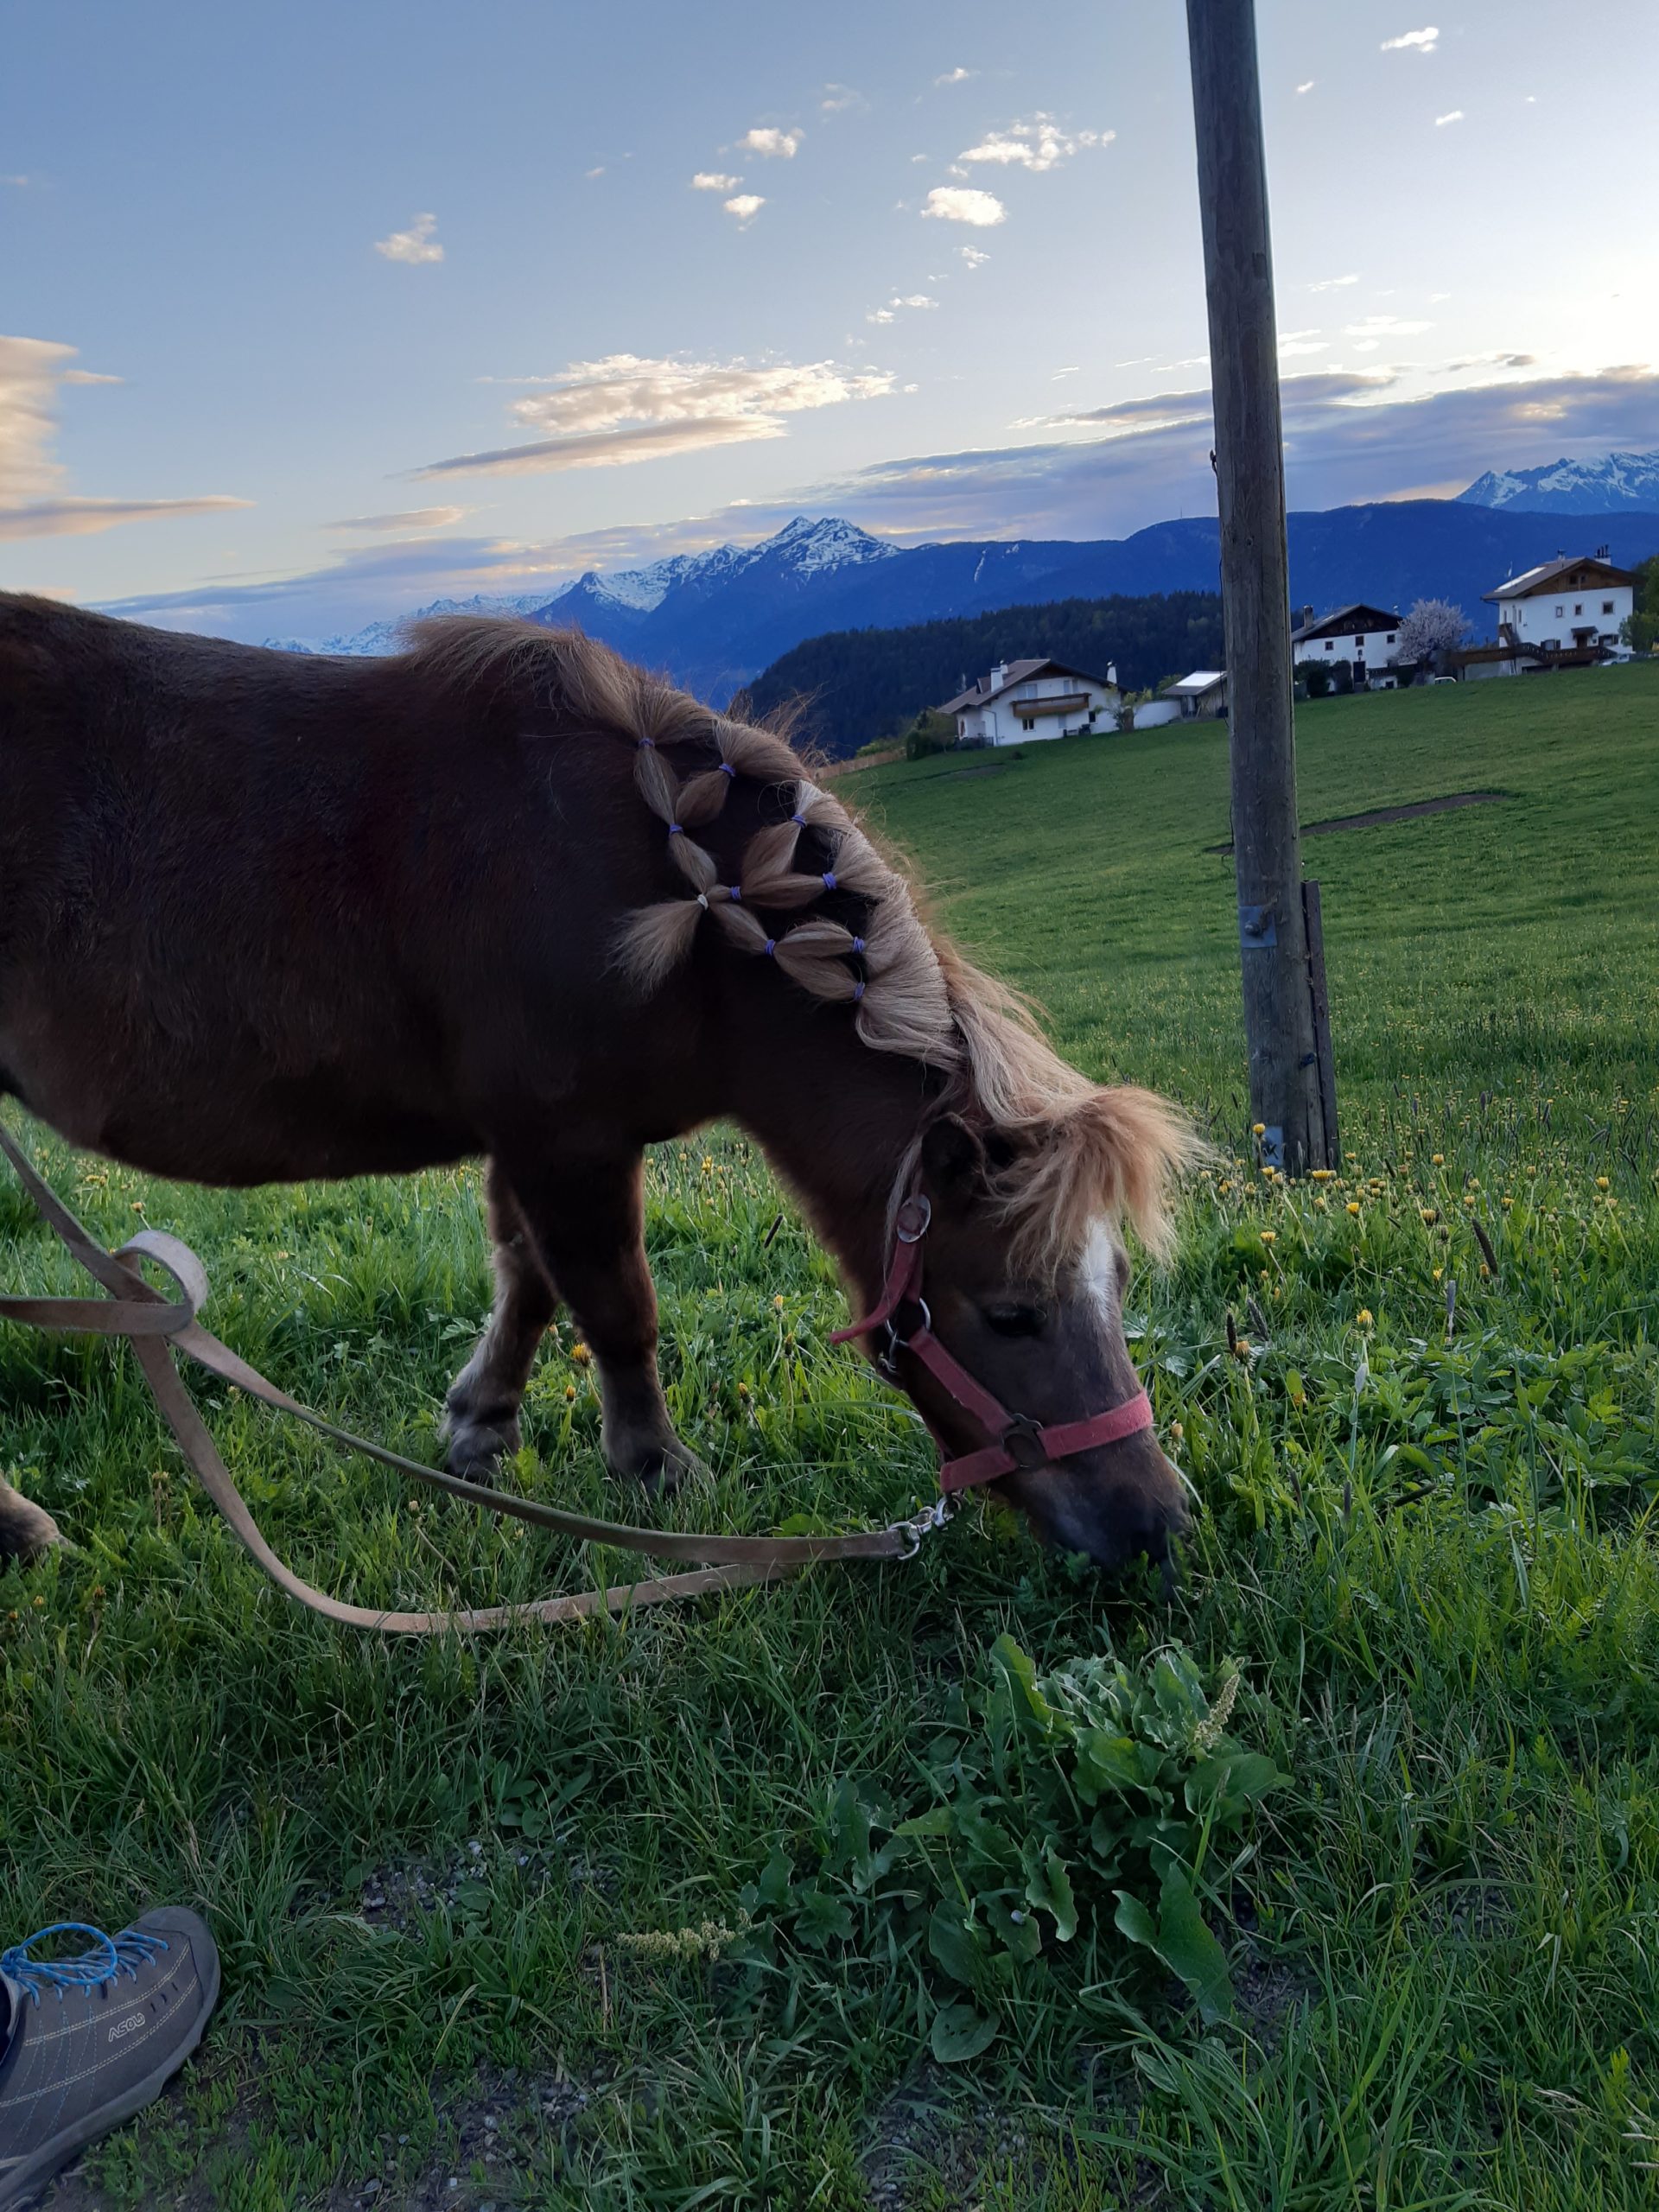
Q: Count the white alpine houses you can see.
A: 3